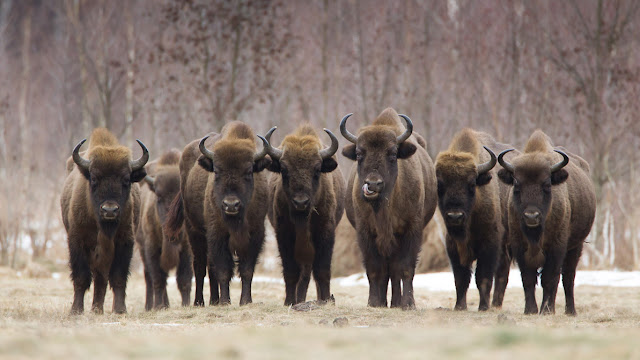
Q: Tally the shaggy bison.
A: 7